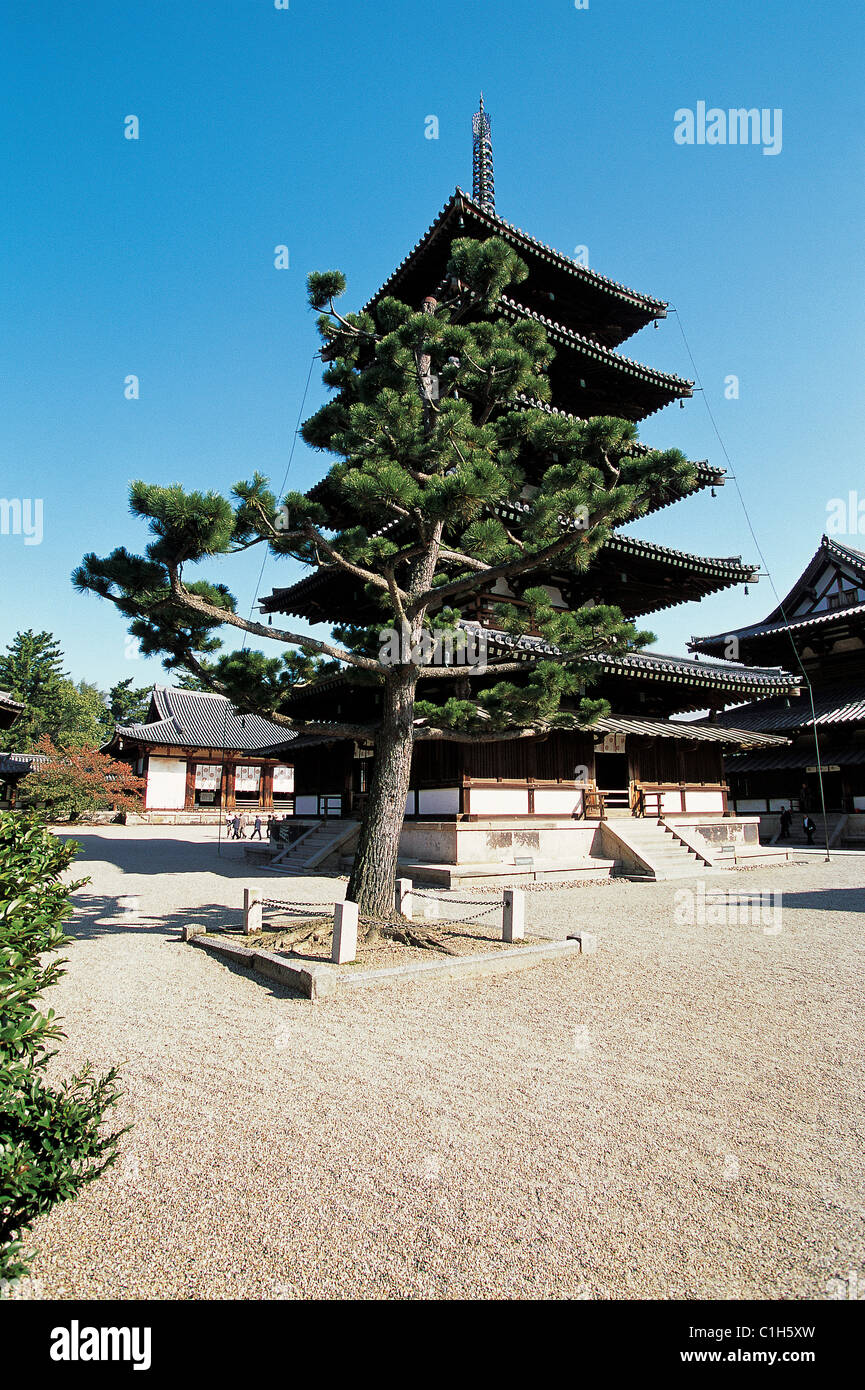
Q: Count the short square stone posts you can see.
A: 4